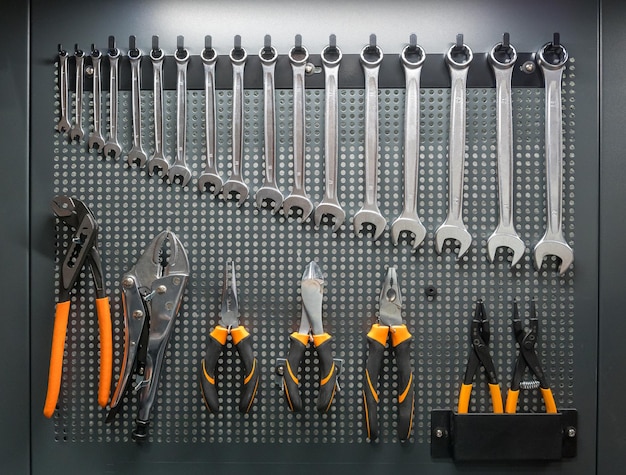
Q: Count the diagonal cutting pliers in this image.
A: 1